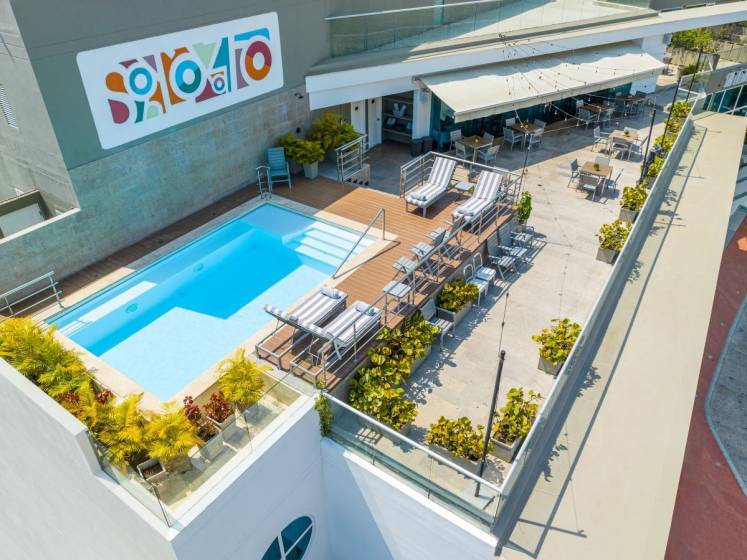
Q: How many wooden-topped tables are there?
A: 6